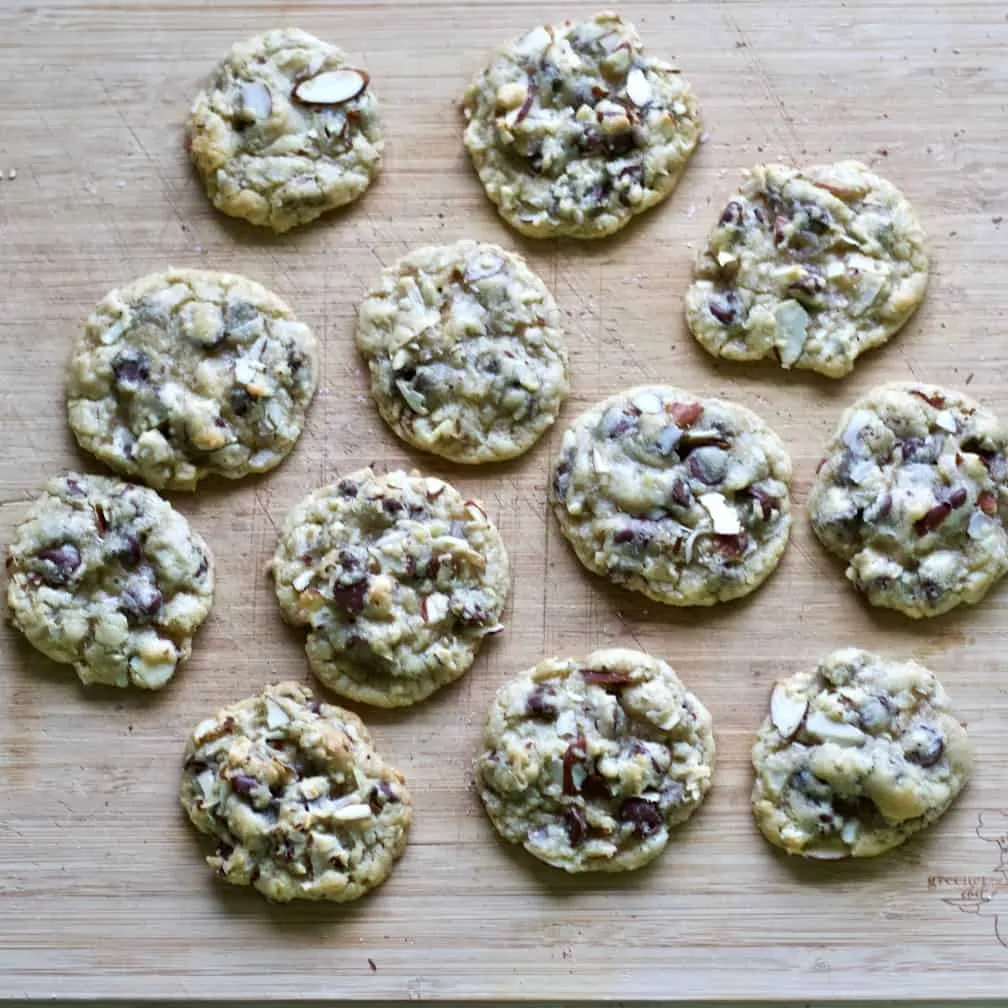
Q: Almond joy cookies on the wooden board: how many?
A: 12